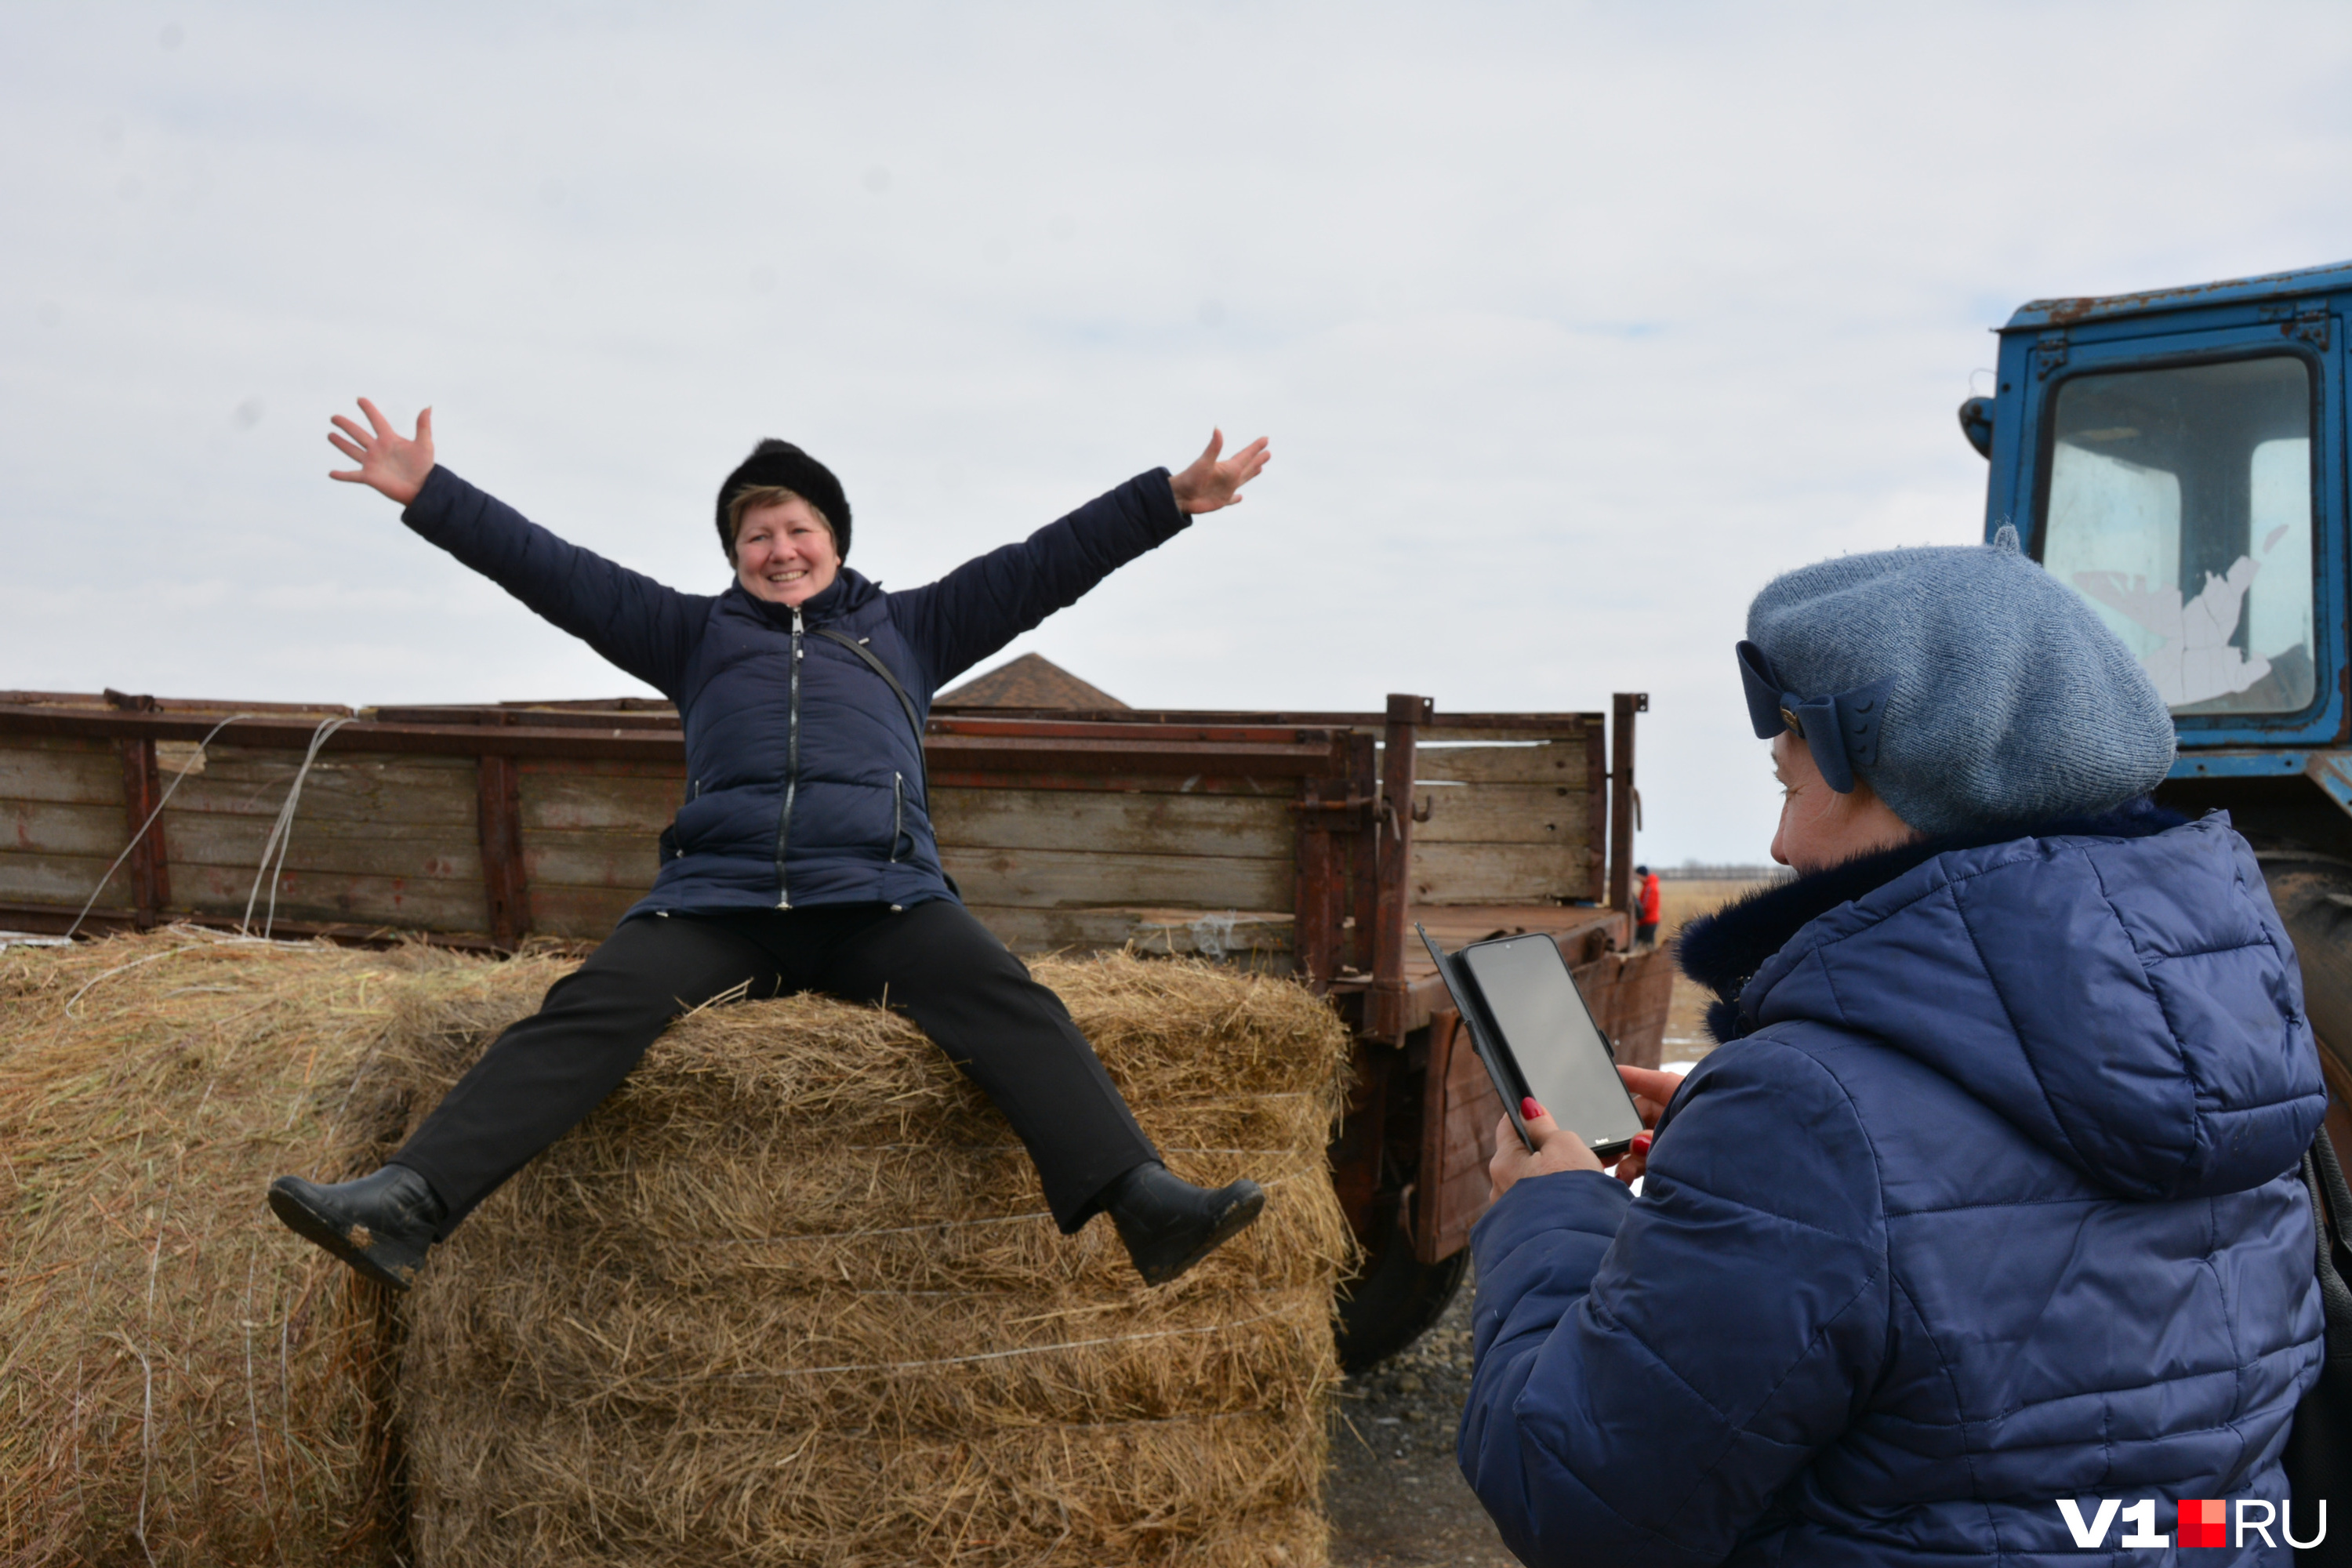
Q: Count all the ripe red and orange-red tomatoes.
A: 0